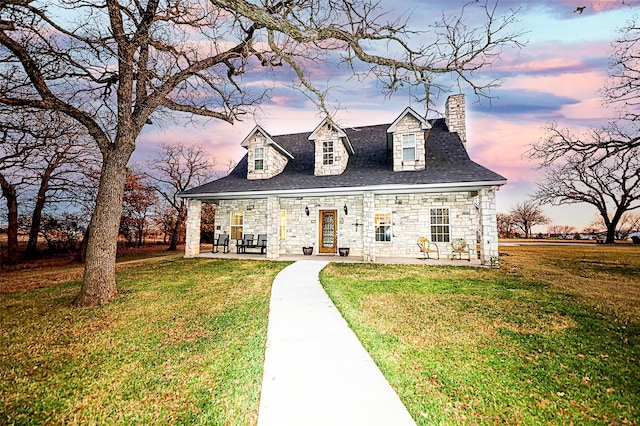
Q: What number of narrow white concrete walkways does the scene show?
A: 1